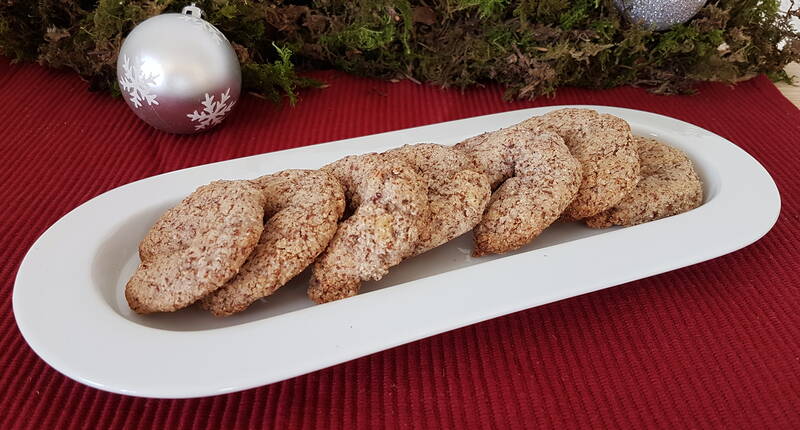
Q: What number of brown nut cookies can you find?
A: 7